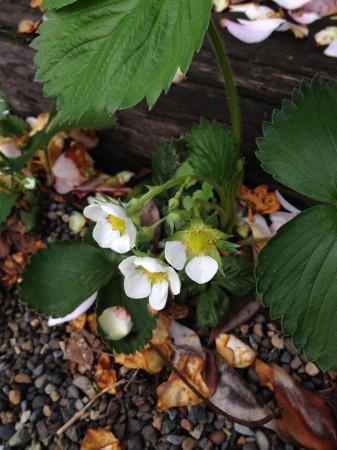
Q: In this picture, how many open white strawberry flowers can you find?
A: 3